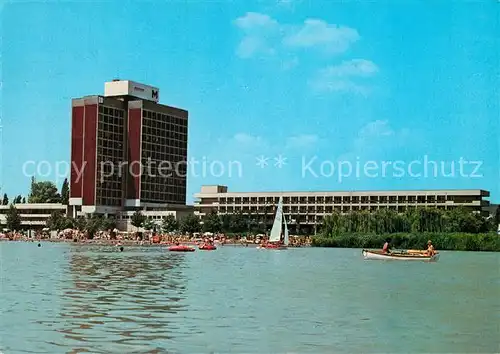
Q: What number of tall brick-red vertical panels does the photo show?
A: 3